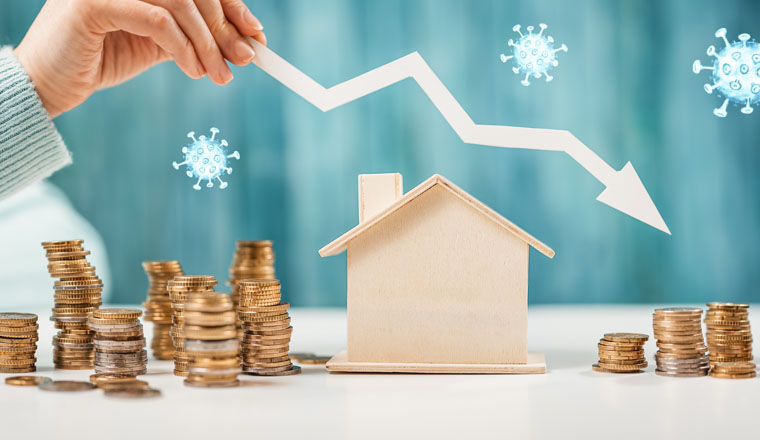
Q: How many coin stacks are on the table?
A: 11